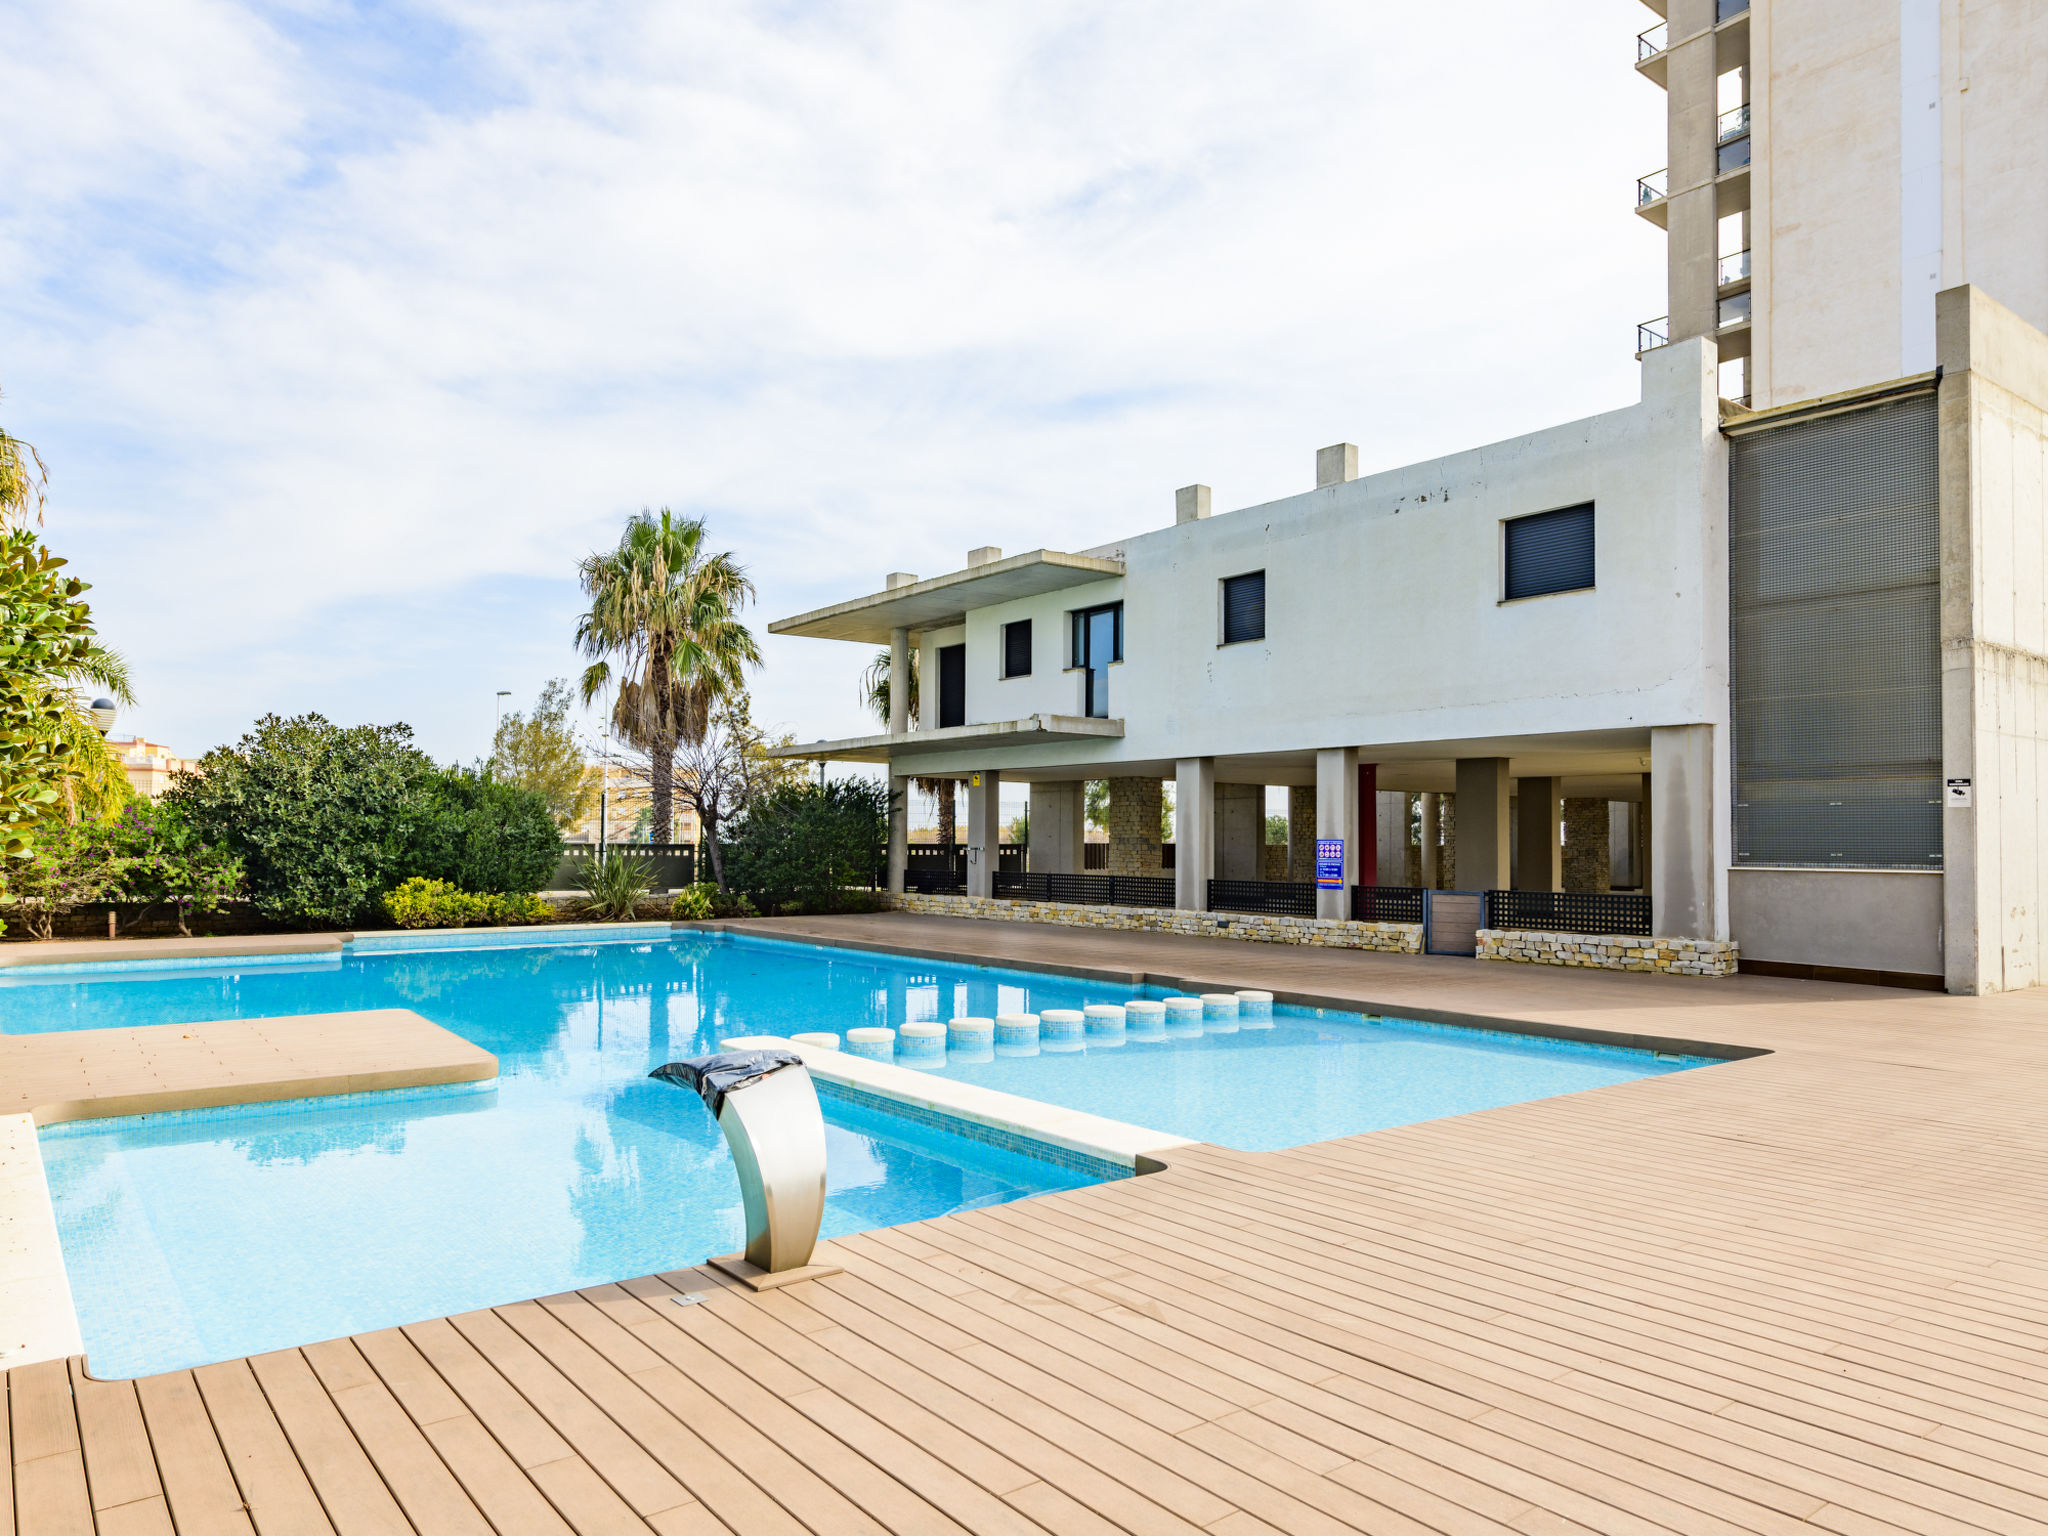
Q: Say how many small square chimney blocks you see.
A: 4